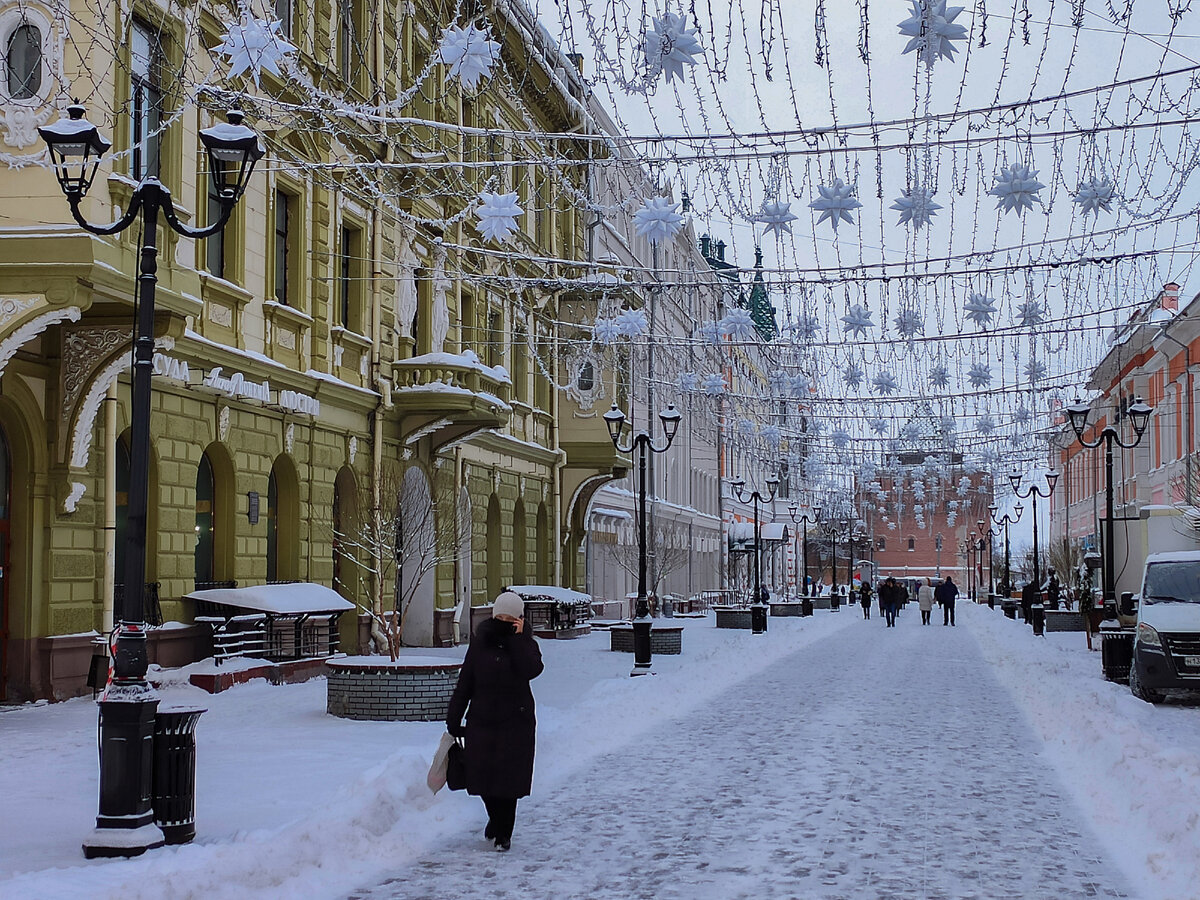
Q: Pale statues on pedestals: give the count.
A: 2